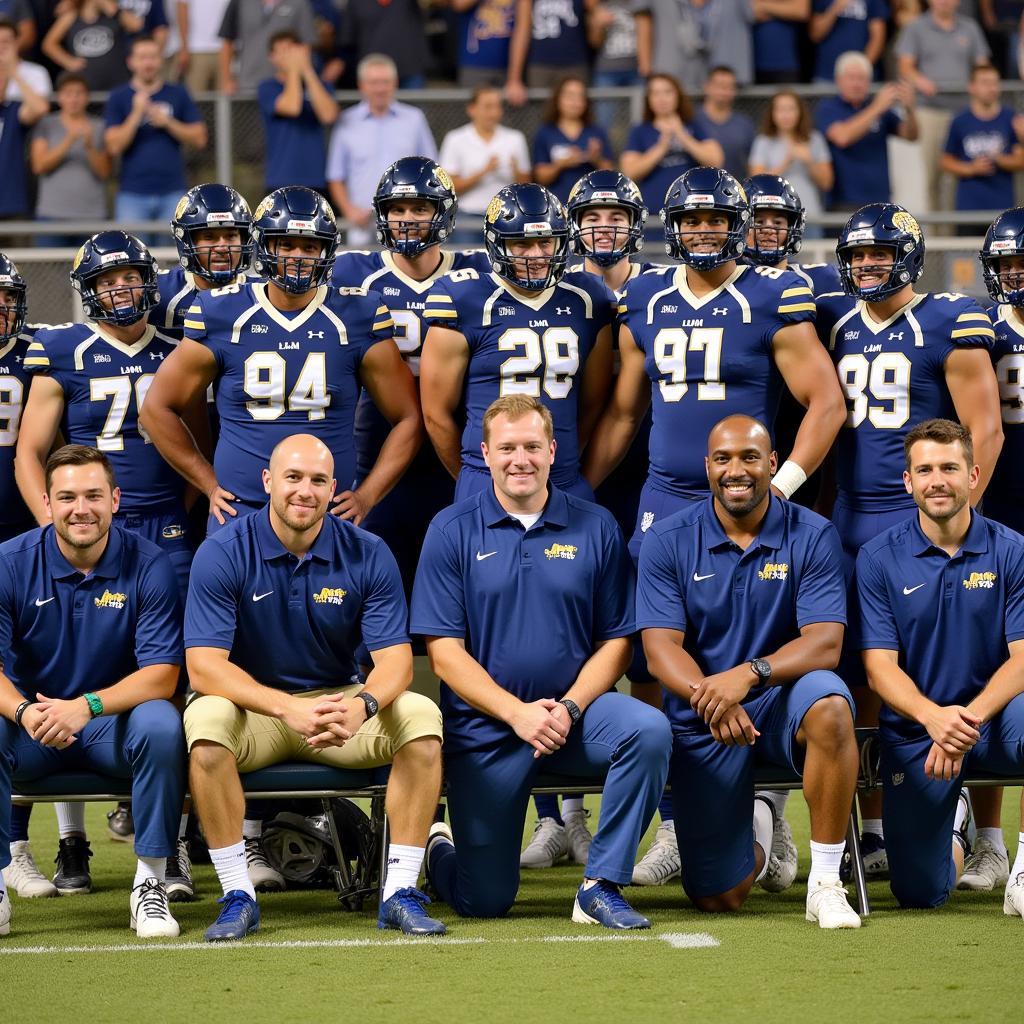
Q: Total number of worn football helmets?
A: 11